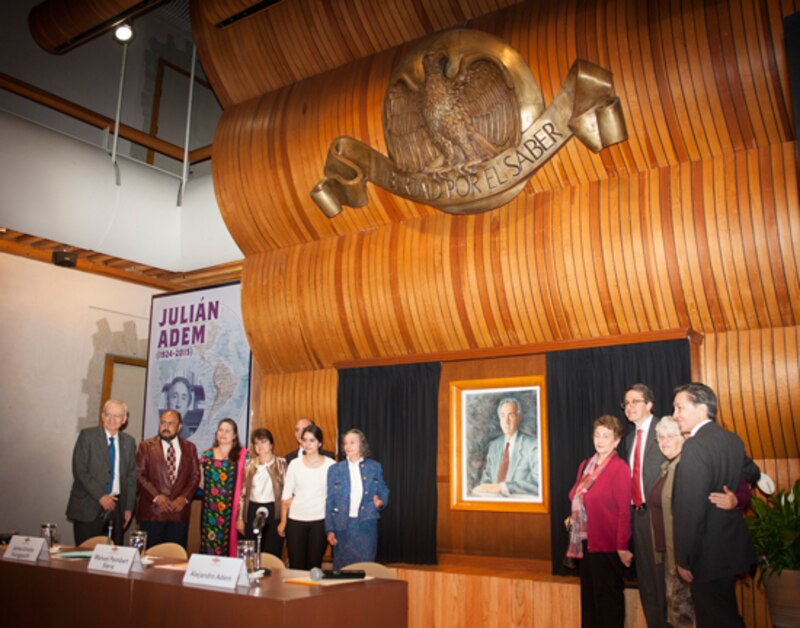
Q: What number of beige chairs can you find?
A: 4